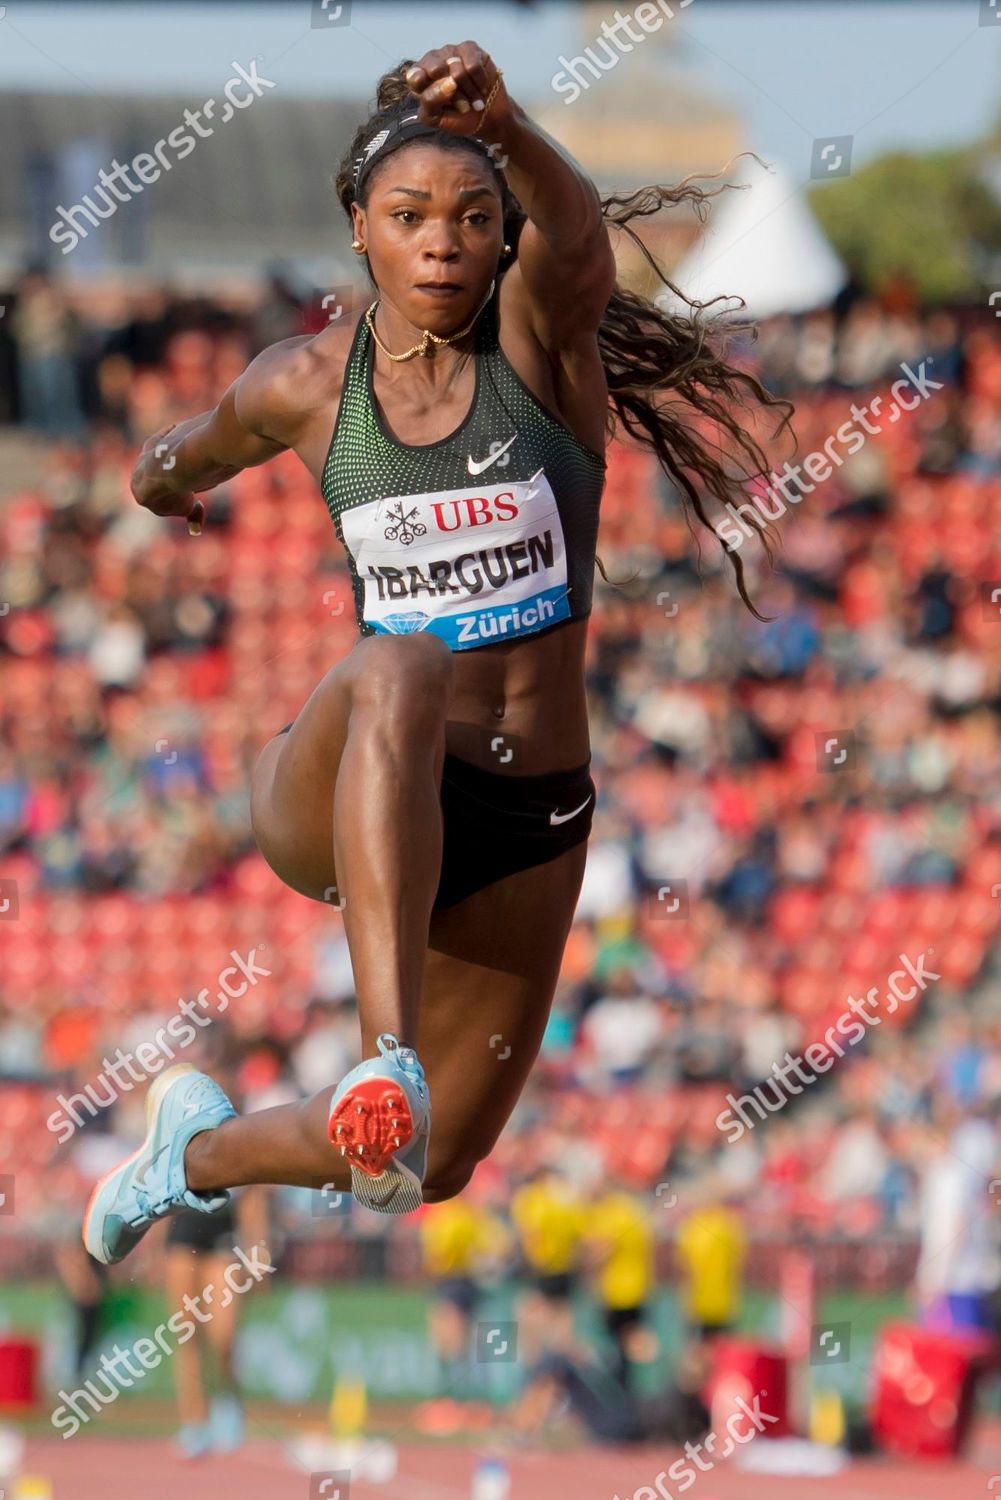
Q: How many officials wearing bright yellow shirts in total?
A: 4